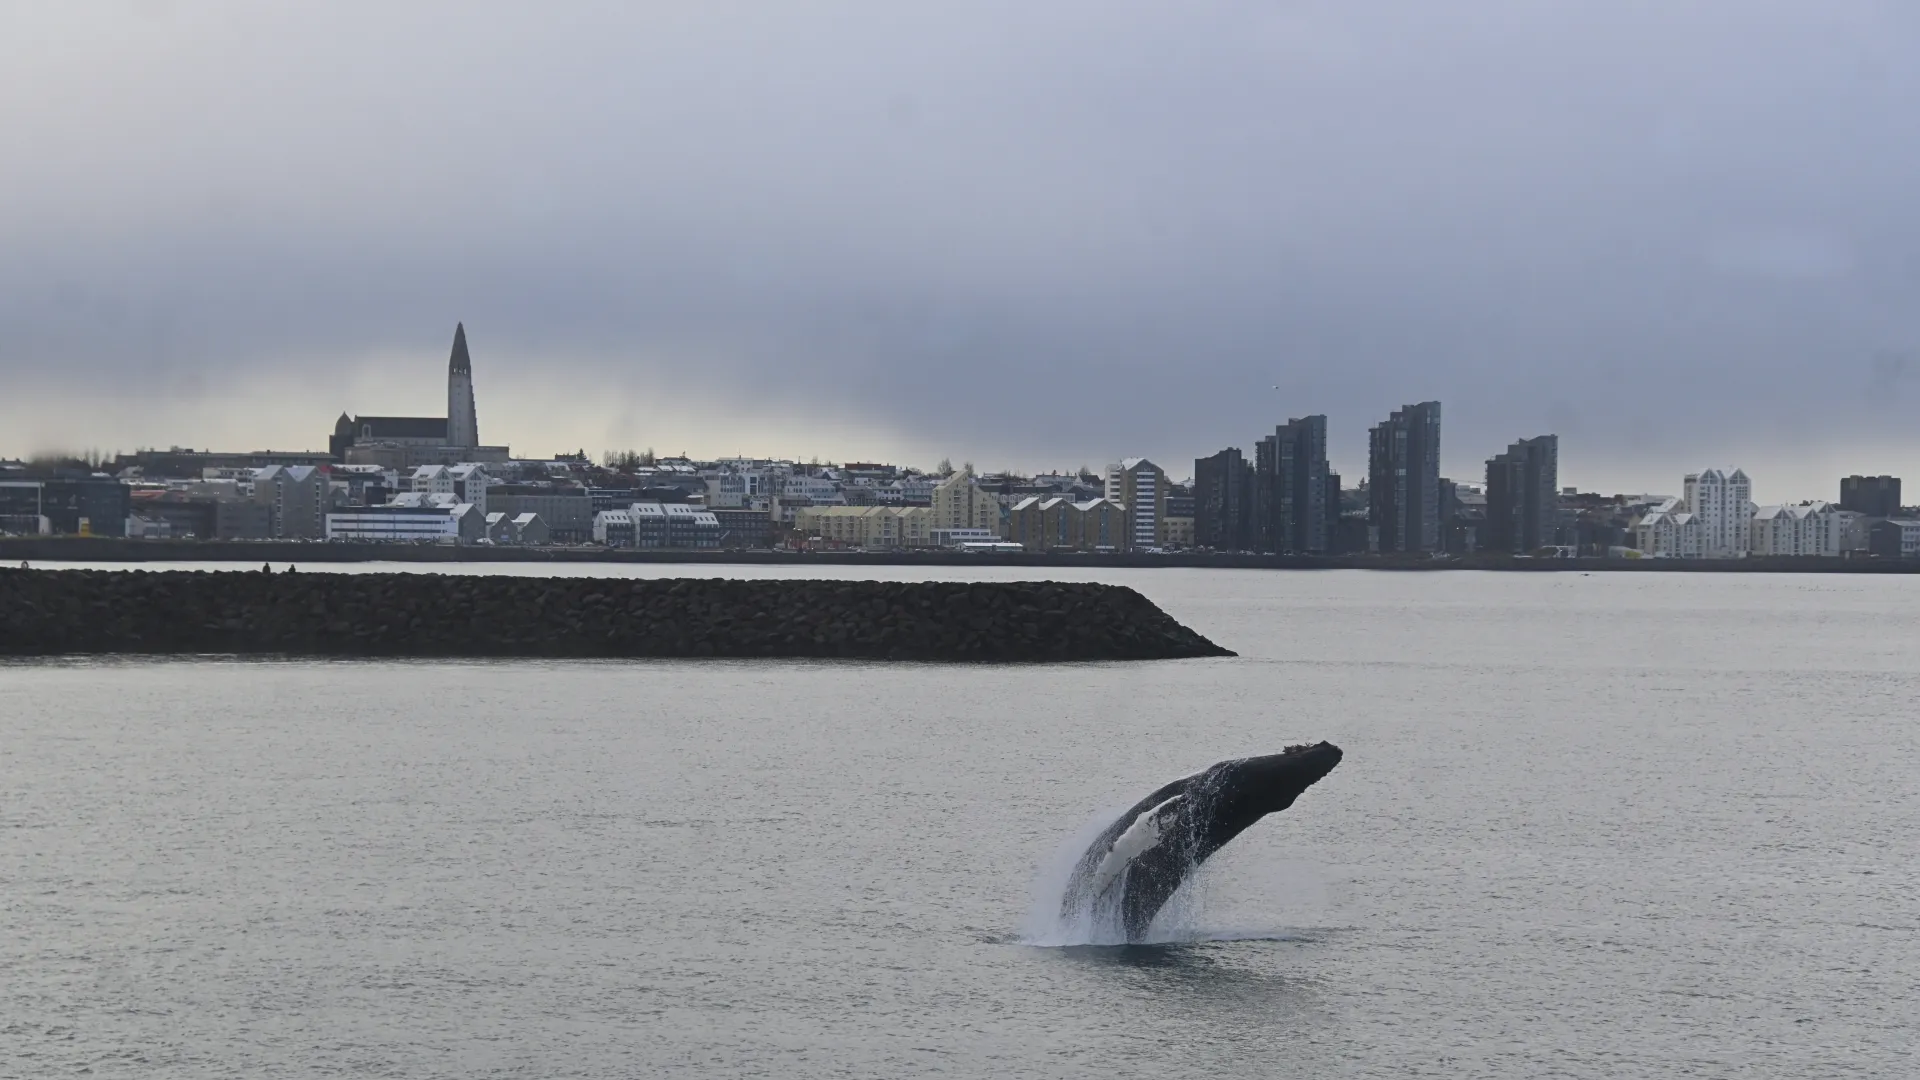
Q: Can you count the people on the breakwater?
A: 2